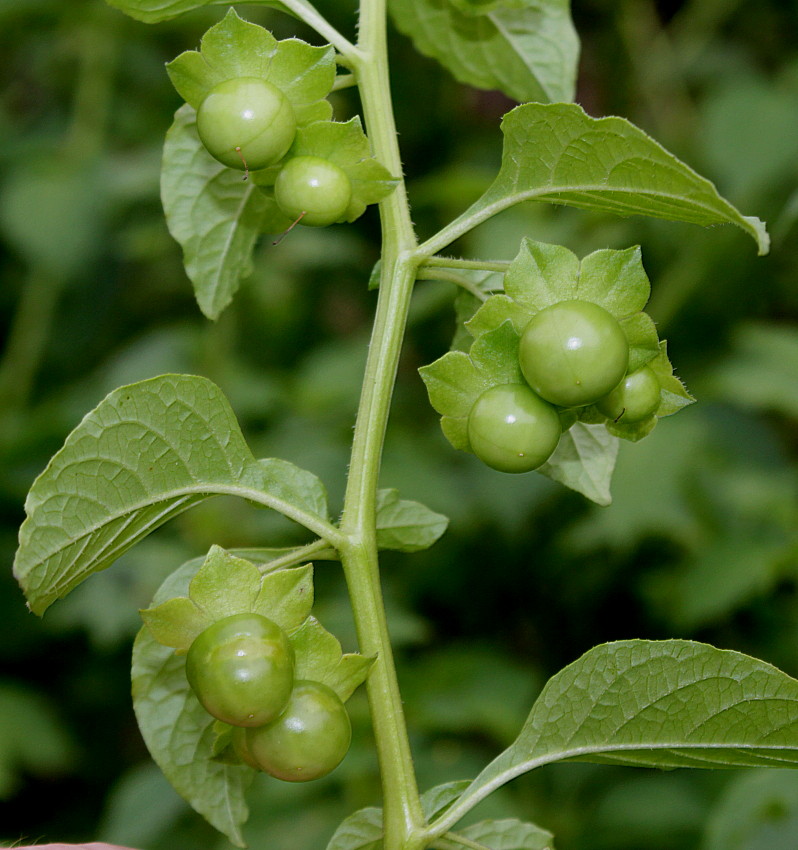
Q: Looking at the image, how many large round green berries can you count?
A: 7